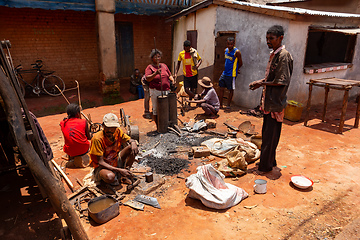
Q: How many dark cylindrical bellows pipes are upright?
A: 2